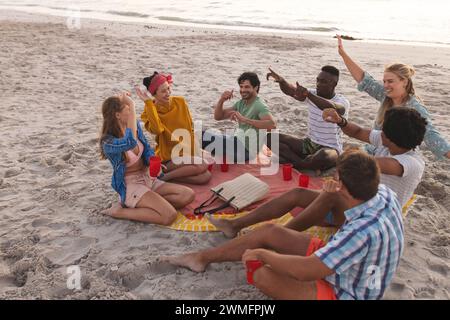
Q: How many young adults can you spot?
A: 7